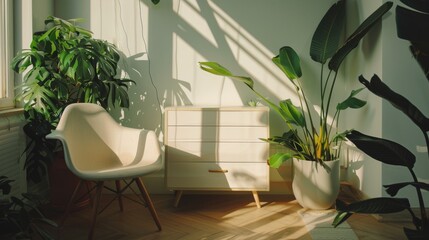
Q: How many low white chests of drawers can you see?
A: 1